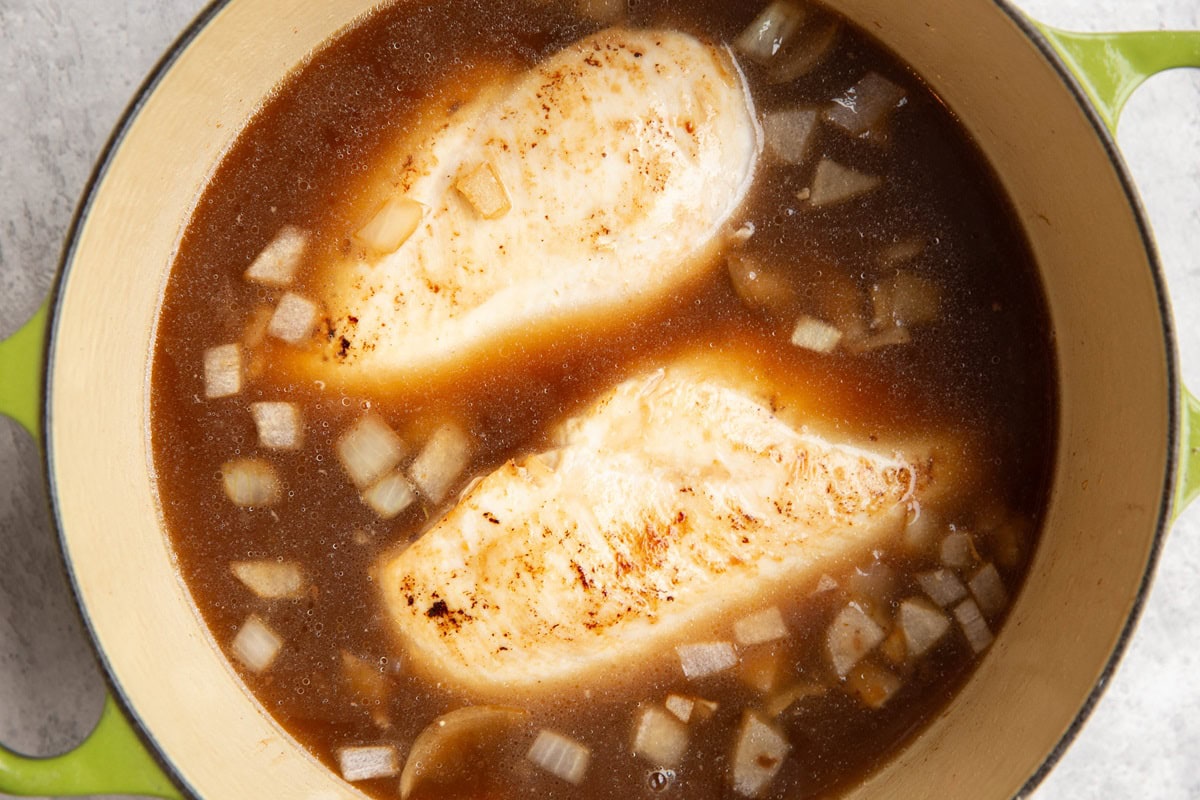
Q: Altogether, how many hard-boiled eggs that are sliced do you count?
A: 0